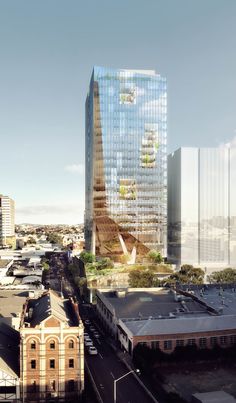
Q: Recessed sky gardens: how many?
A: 3